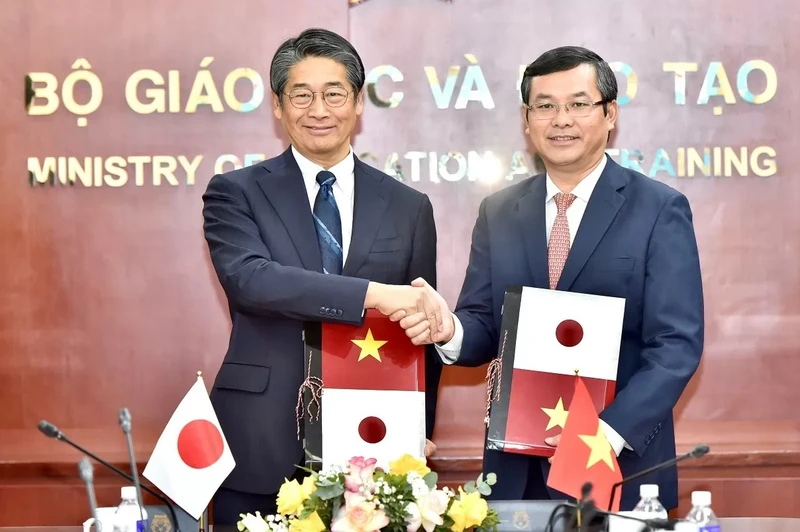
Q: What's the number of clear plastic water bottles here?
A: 3